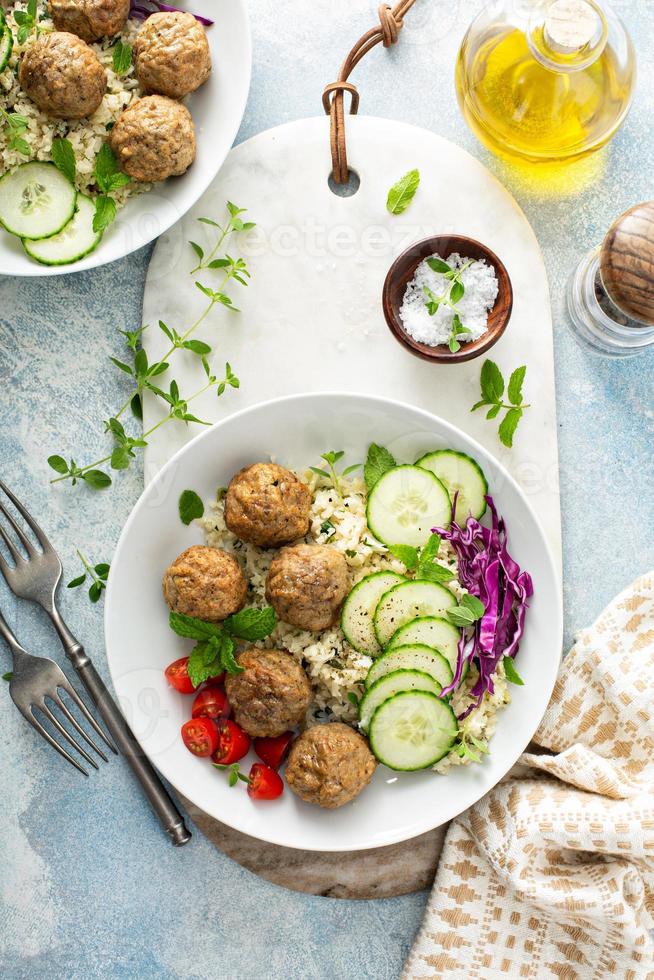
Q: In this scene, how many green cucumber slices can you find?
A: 11